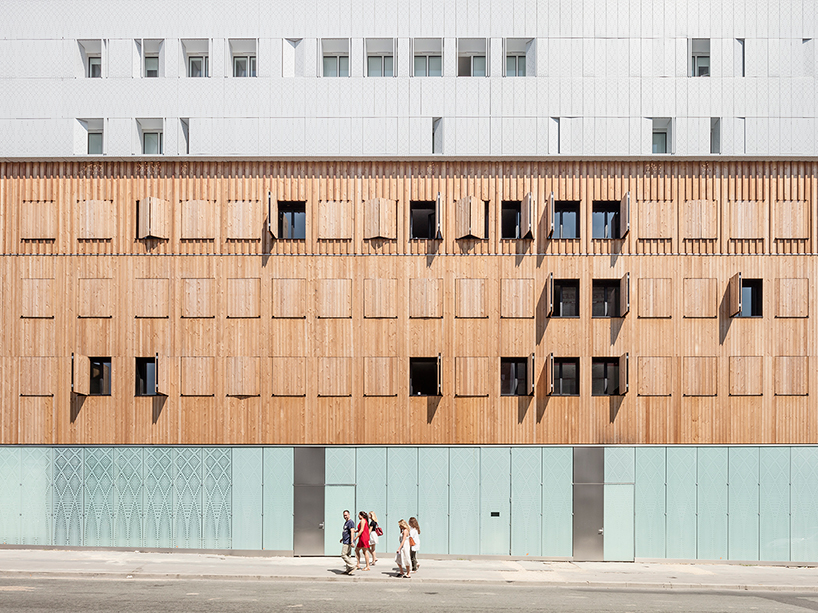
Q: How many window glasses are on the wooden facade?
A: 14